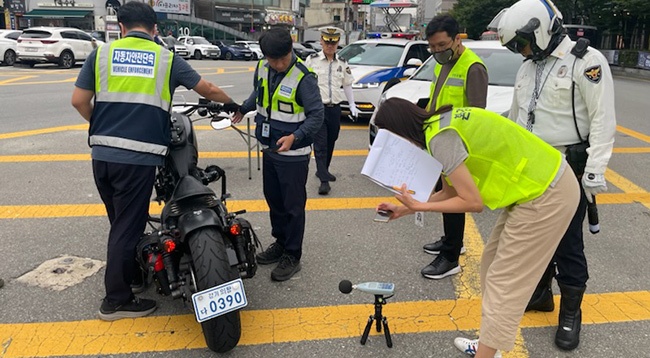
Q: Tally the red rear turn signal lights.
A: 2